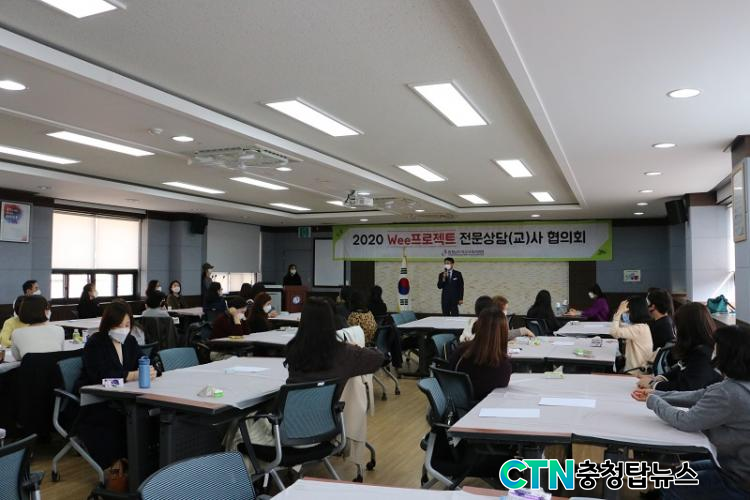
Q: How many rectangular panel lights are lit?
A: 13